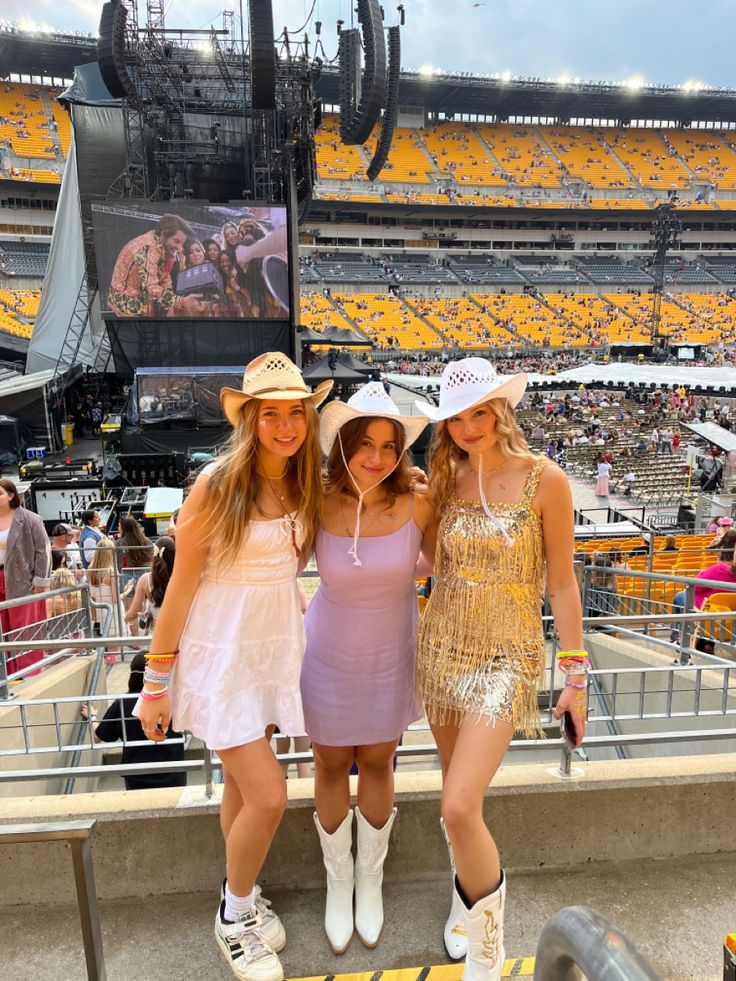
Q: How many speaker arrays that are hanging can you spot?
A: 5